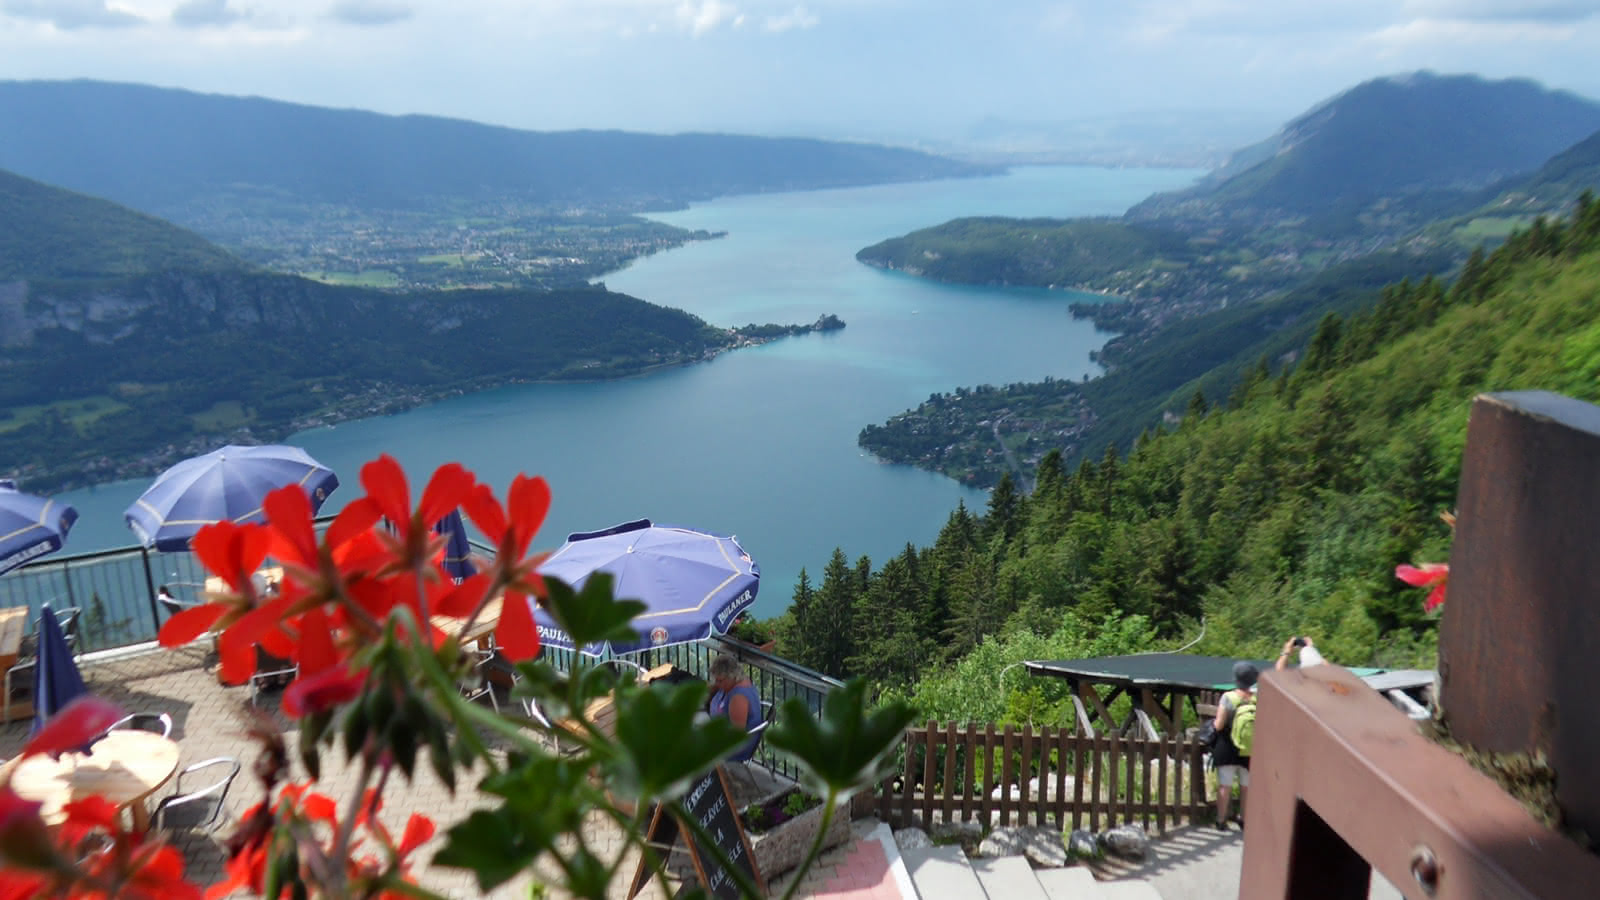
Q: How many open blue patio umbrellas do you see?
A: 3